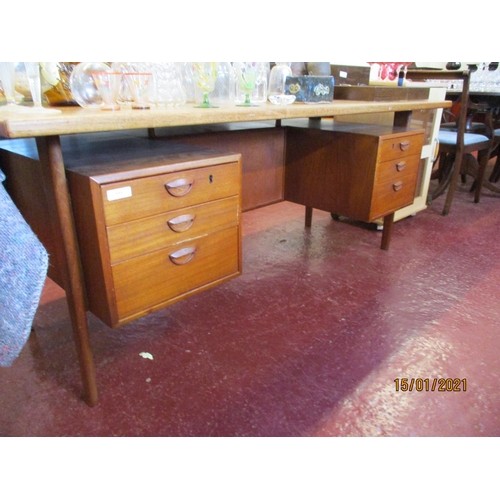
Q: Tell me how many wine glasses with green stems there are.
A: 2